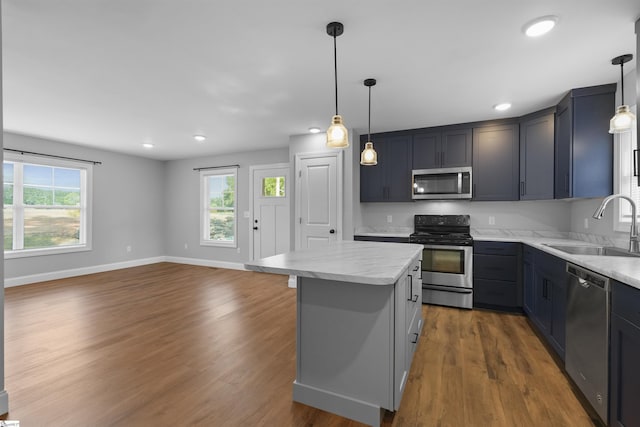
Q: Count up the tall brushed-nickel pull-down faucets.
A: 1